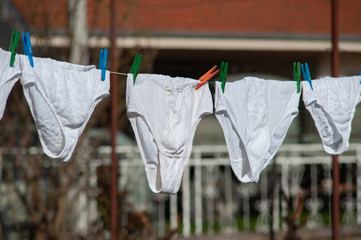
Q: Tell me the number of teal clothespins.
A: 3